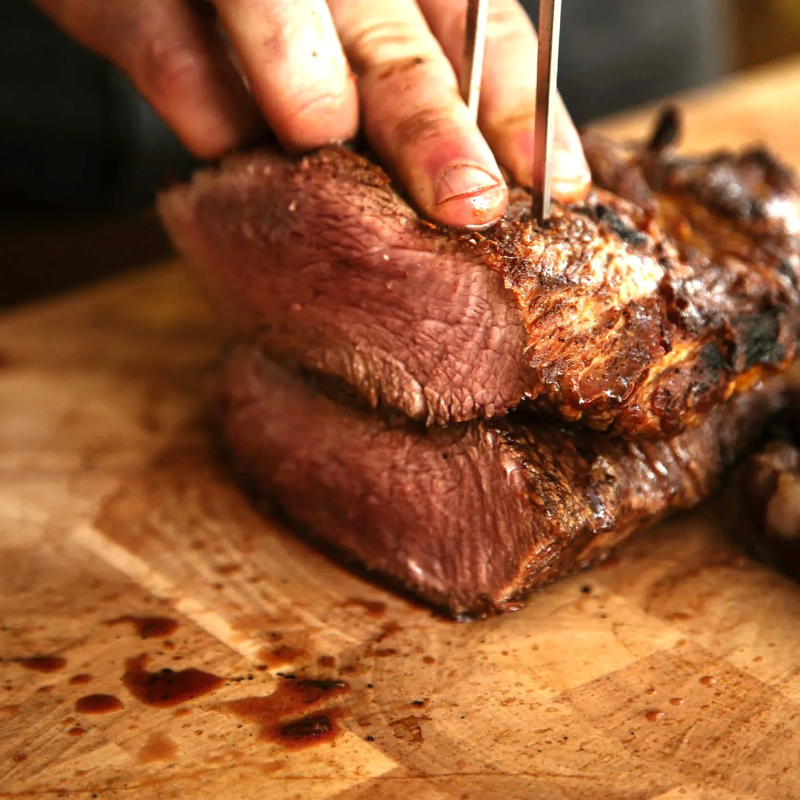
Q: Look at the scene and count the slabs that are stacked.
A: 2